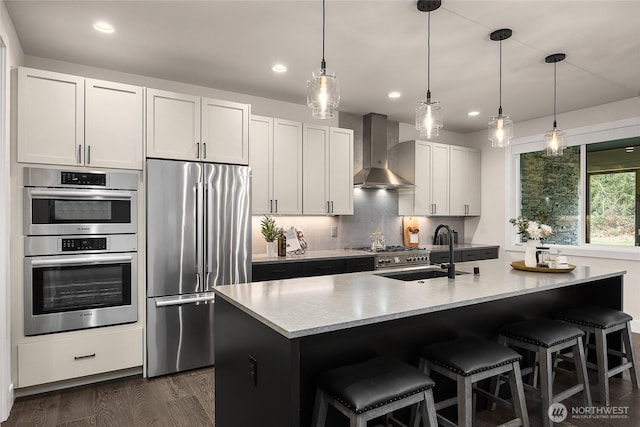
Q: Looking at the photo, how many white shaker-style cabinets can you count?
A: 12